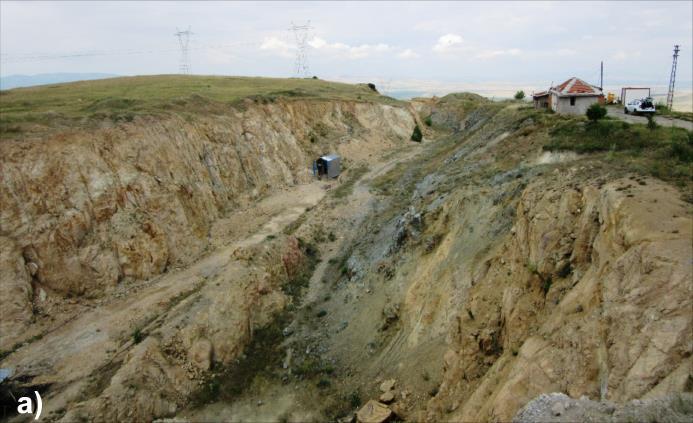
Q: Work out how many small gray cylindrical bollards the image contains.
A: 0